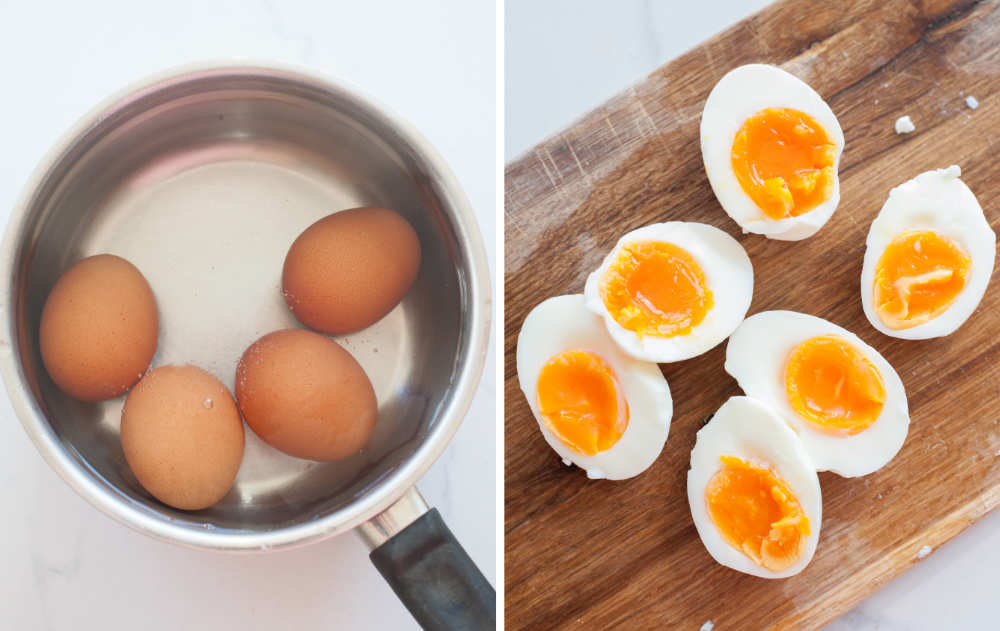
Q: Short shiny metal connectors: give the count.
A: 1